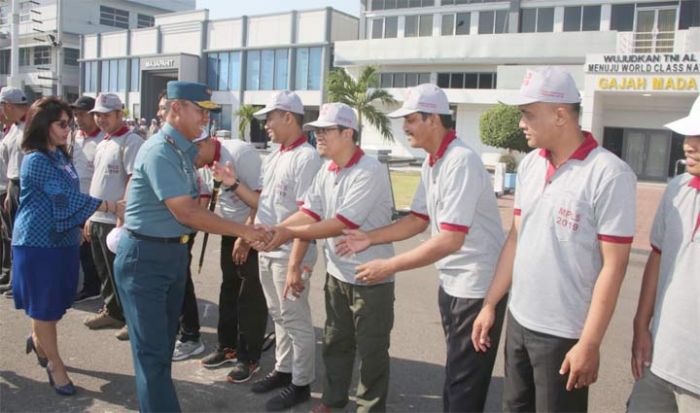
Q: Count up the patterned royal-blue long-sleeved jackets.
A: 1